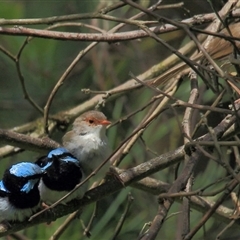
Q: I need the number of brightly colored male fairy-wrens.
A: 2